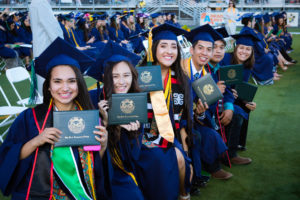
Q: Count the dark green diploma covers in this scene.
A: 6